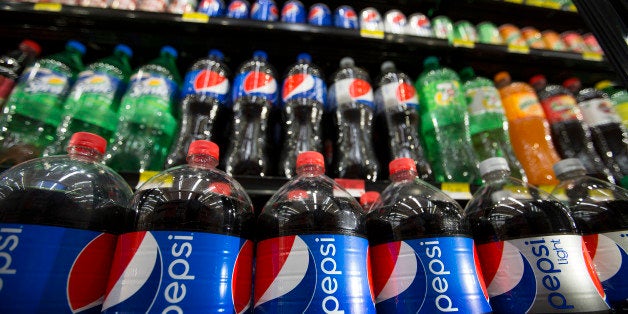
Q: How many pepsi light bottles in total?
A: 4